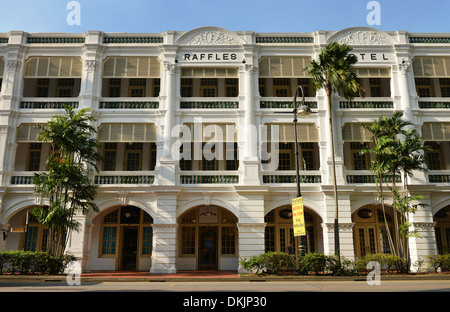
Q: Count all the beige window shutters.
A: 12